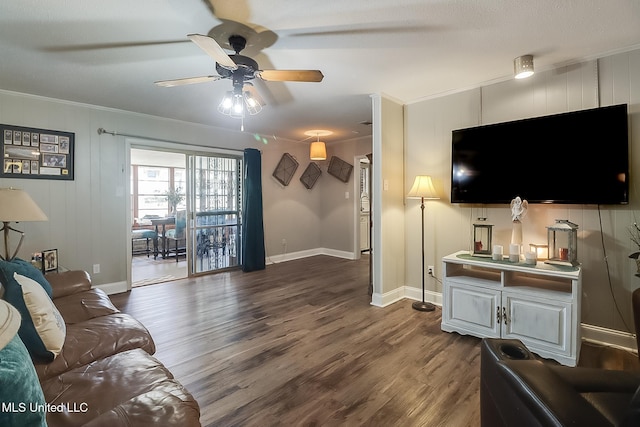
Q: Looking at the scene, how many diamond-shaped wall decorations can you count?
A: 3